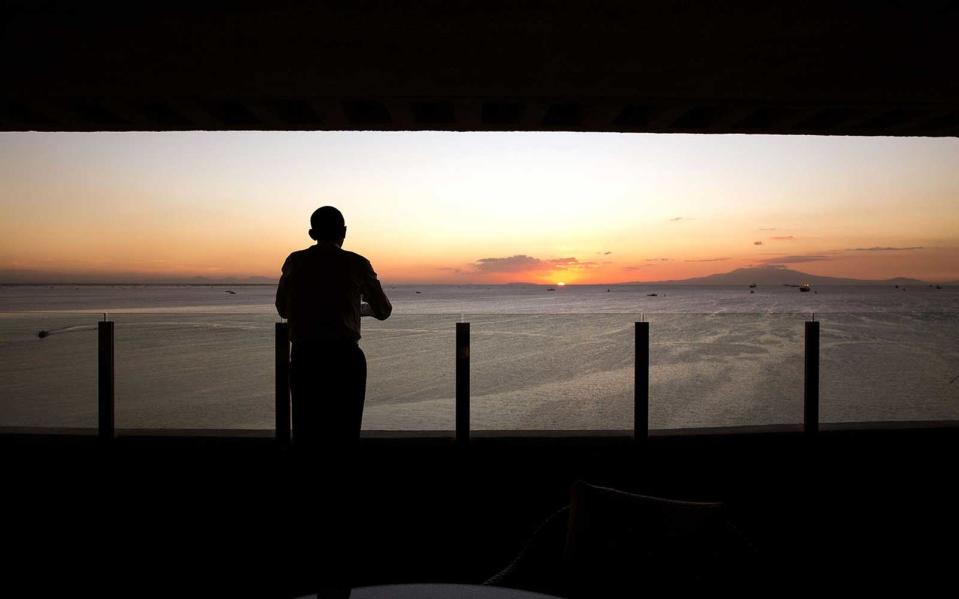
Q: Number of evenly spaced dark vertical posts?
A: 5